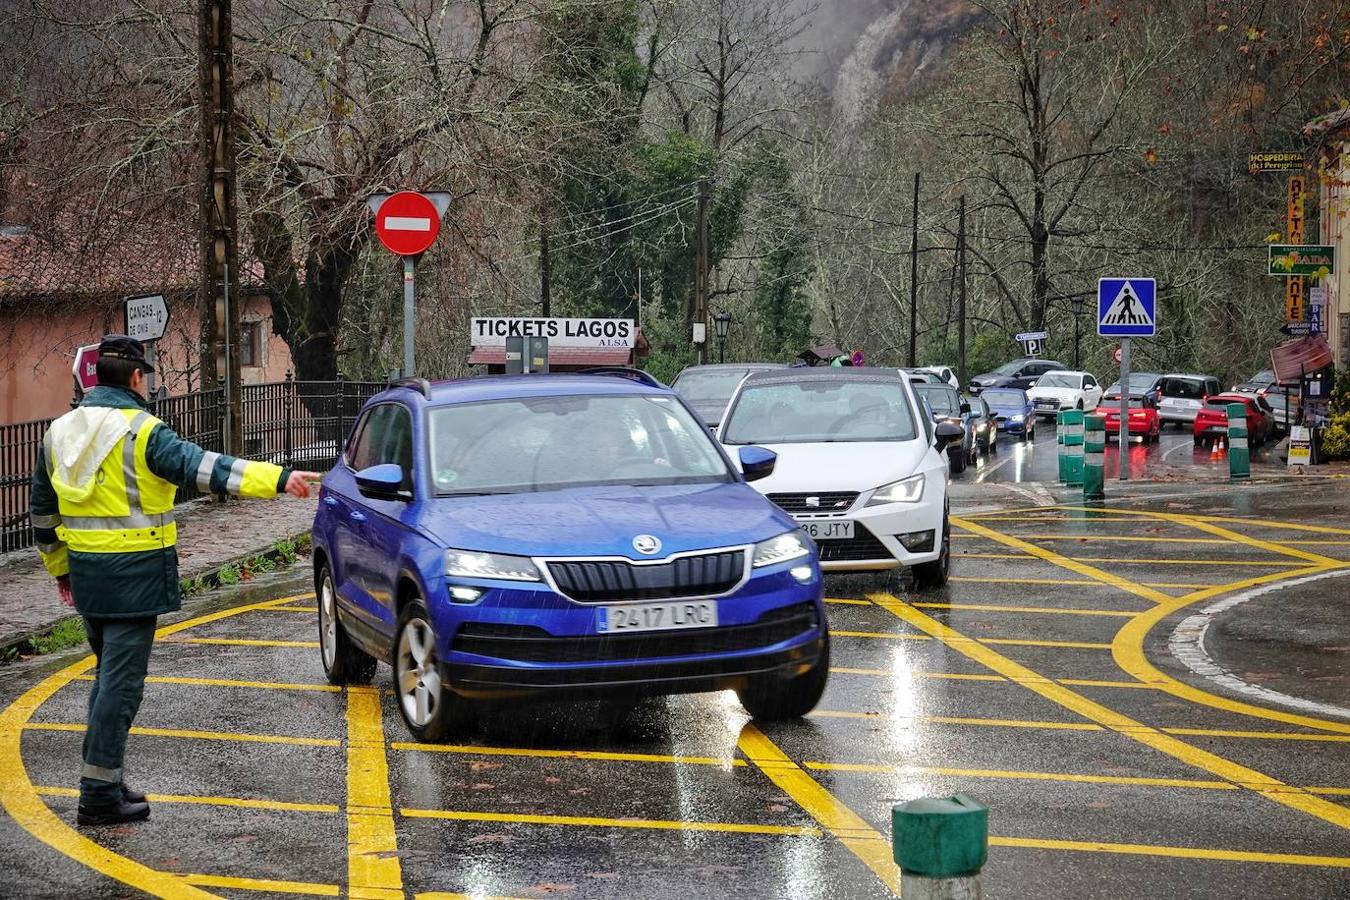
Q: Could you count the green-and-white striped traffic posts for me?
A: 5